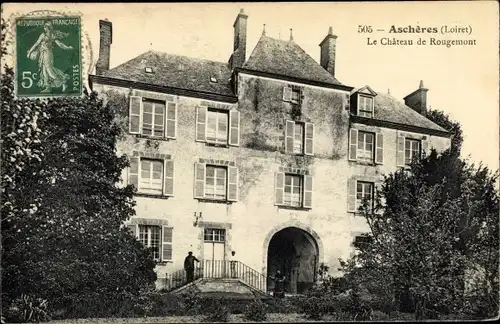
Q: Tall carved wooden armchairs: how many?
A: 0